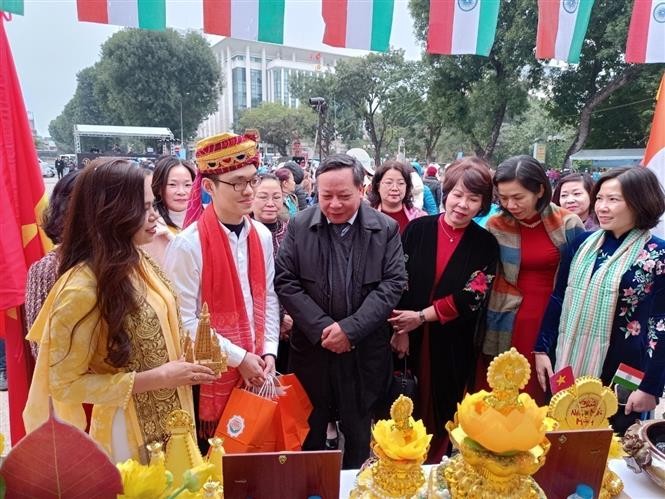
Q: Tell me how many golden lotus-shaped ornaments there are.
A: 2